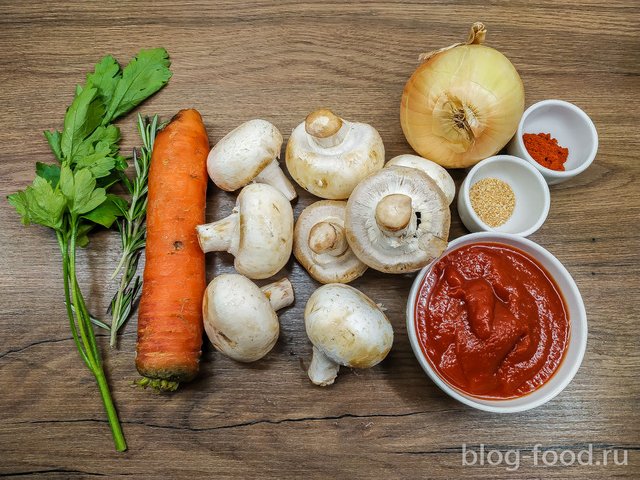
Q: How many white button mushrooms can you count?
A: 8